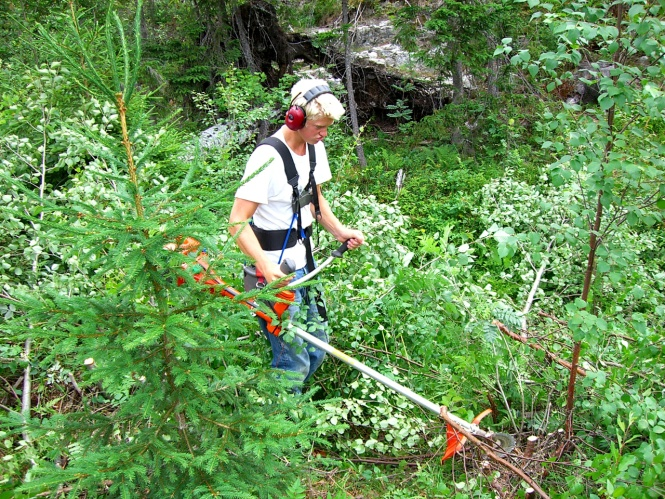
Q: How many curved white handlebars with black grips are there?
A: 1